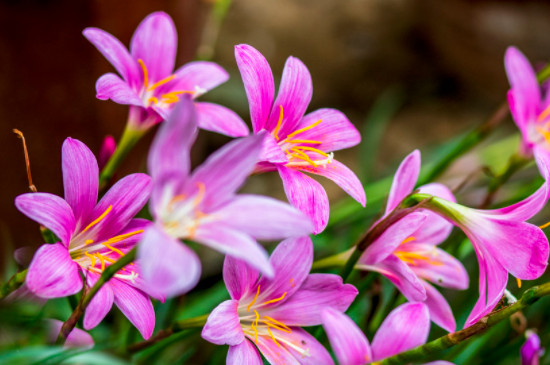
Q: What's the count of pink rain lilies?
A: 9